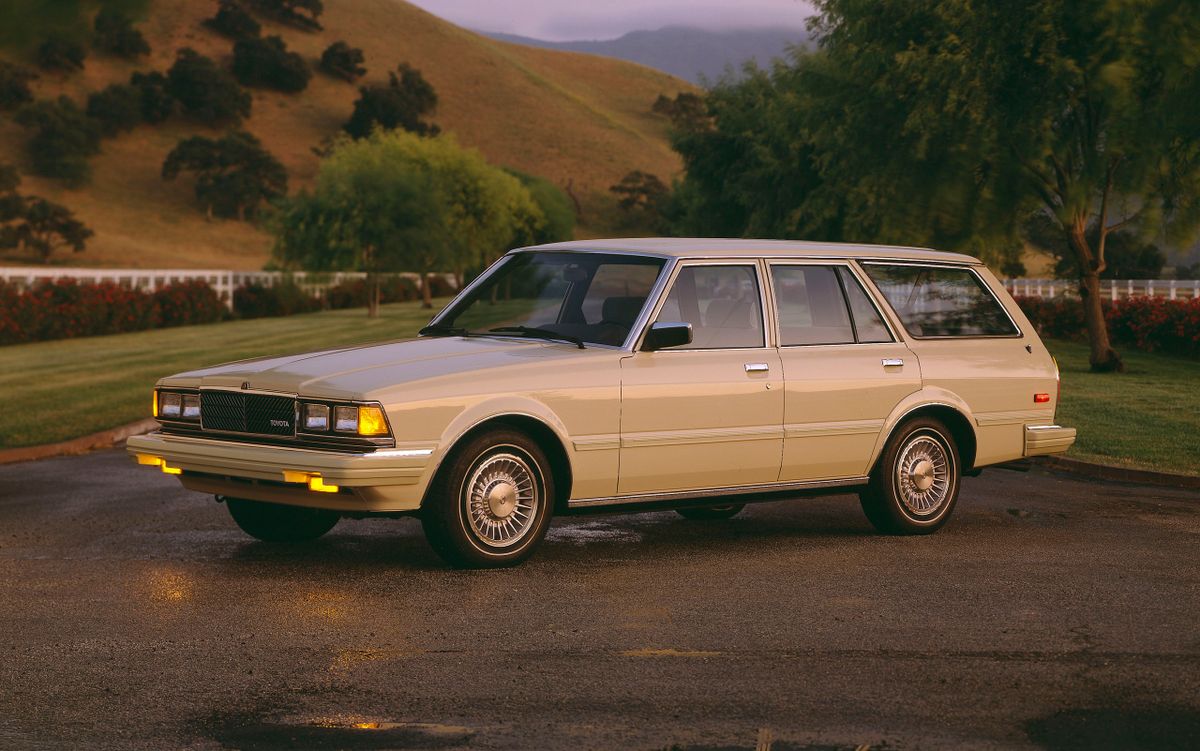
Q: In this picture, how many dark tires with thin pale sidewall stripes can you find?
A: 2